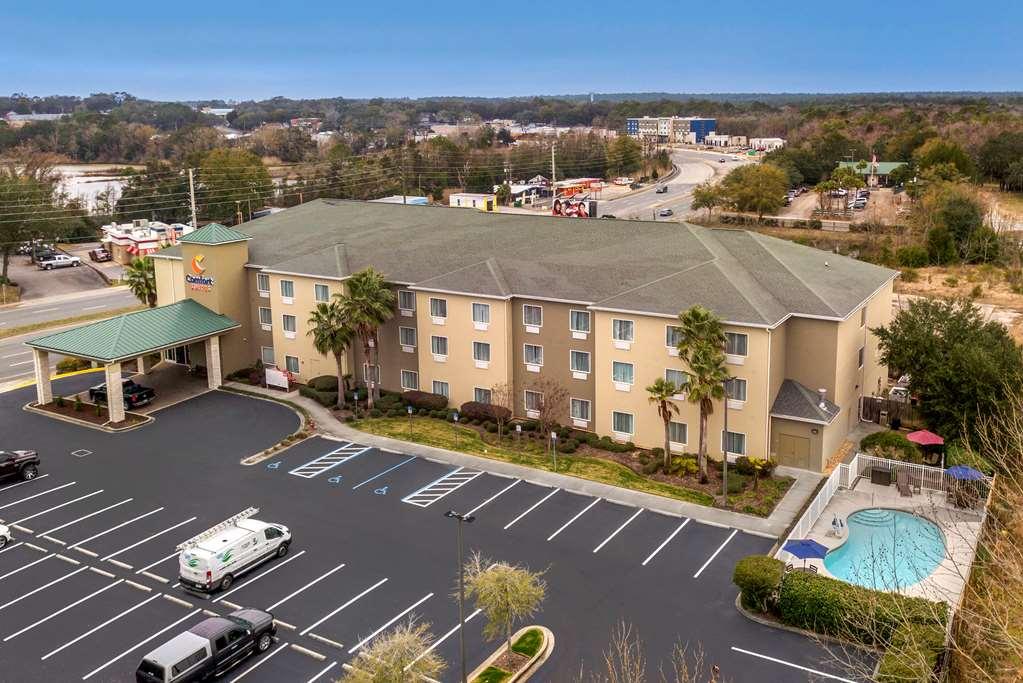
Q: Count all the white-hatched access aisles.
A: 2